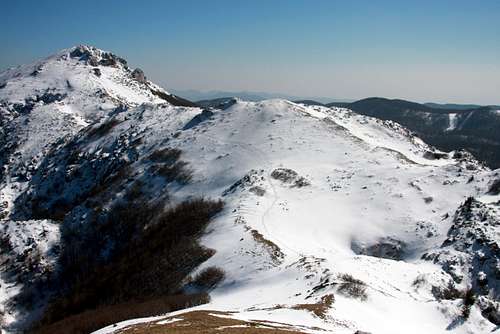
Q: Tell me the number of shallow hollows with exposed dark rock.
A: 1